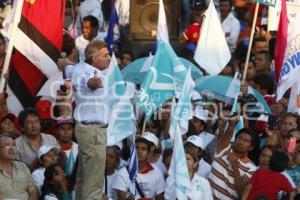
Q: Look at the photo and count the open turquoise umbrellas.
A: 2